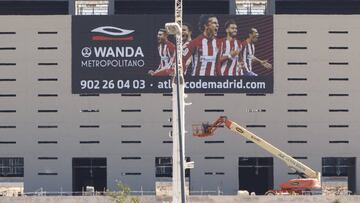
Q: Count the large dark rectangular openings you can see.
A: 5